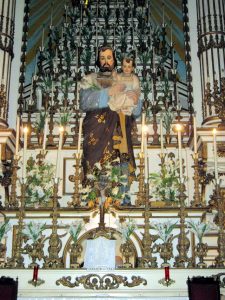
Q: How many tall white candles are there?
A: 11